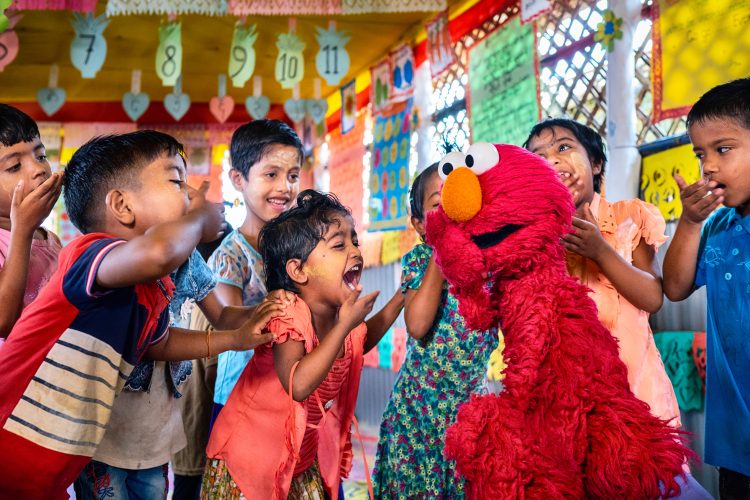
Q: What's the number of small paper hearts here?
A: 7